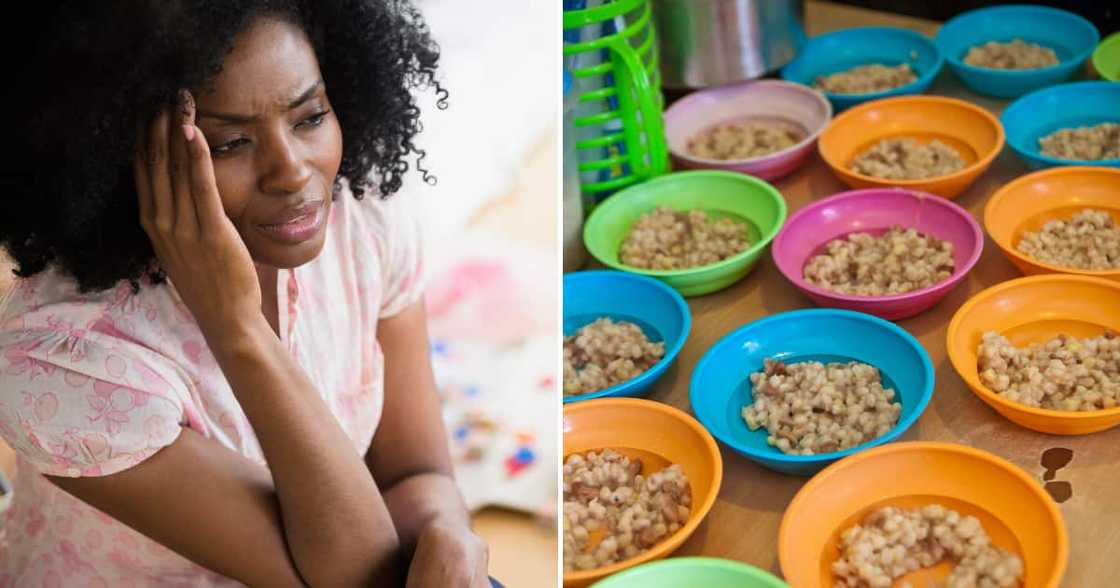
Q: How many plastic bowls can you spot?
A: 15